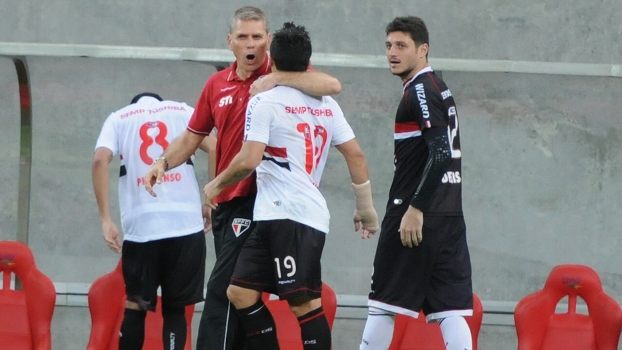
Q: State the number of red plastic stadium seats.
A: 5